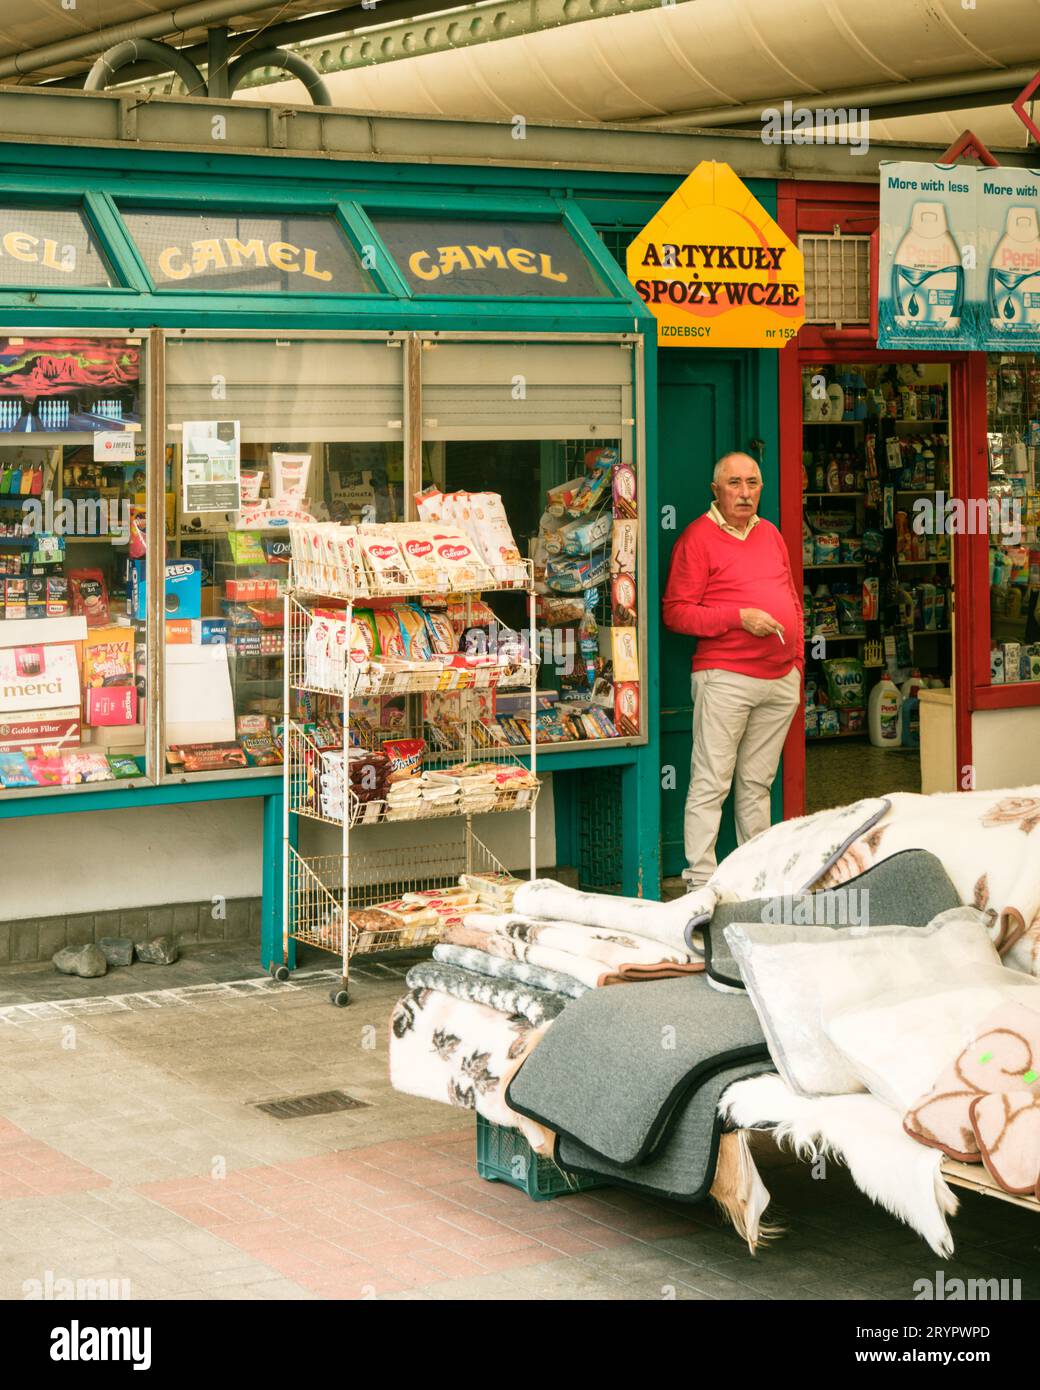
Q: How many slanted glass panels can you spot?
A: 3